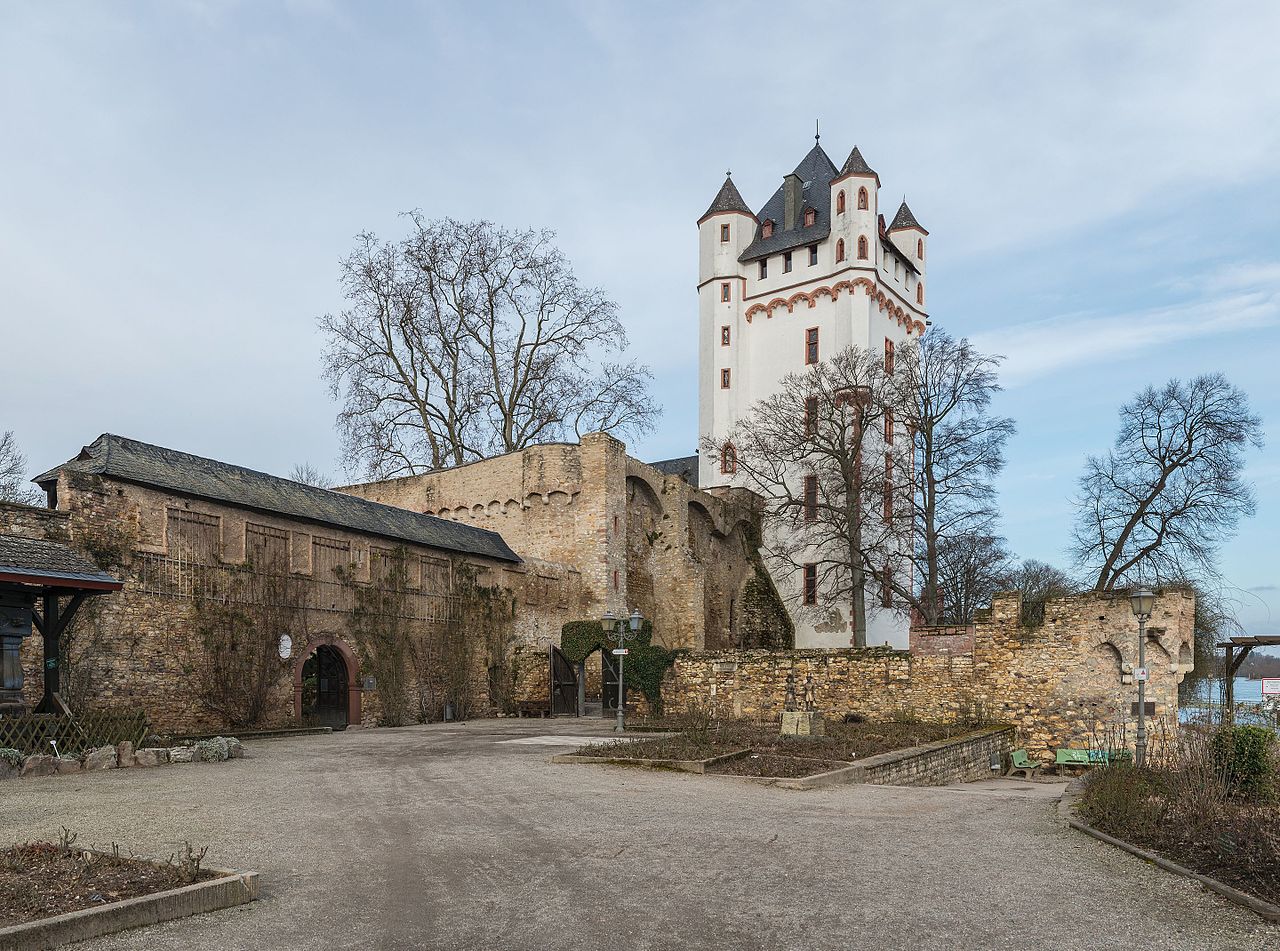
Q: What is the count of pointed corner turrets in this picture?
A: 3